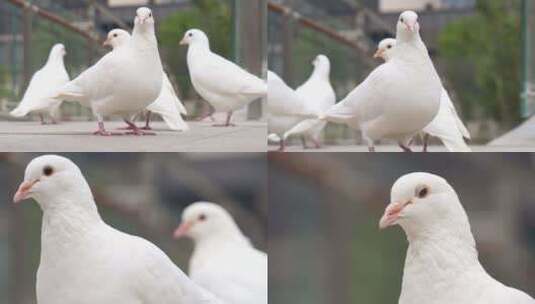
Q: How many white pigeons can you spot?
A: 11